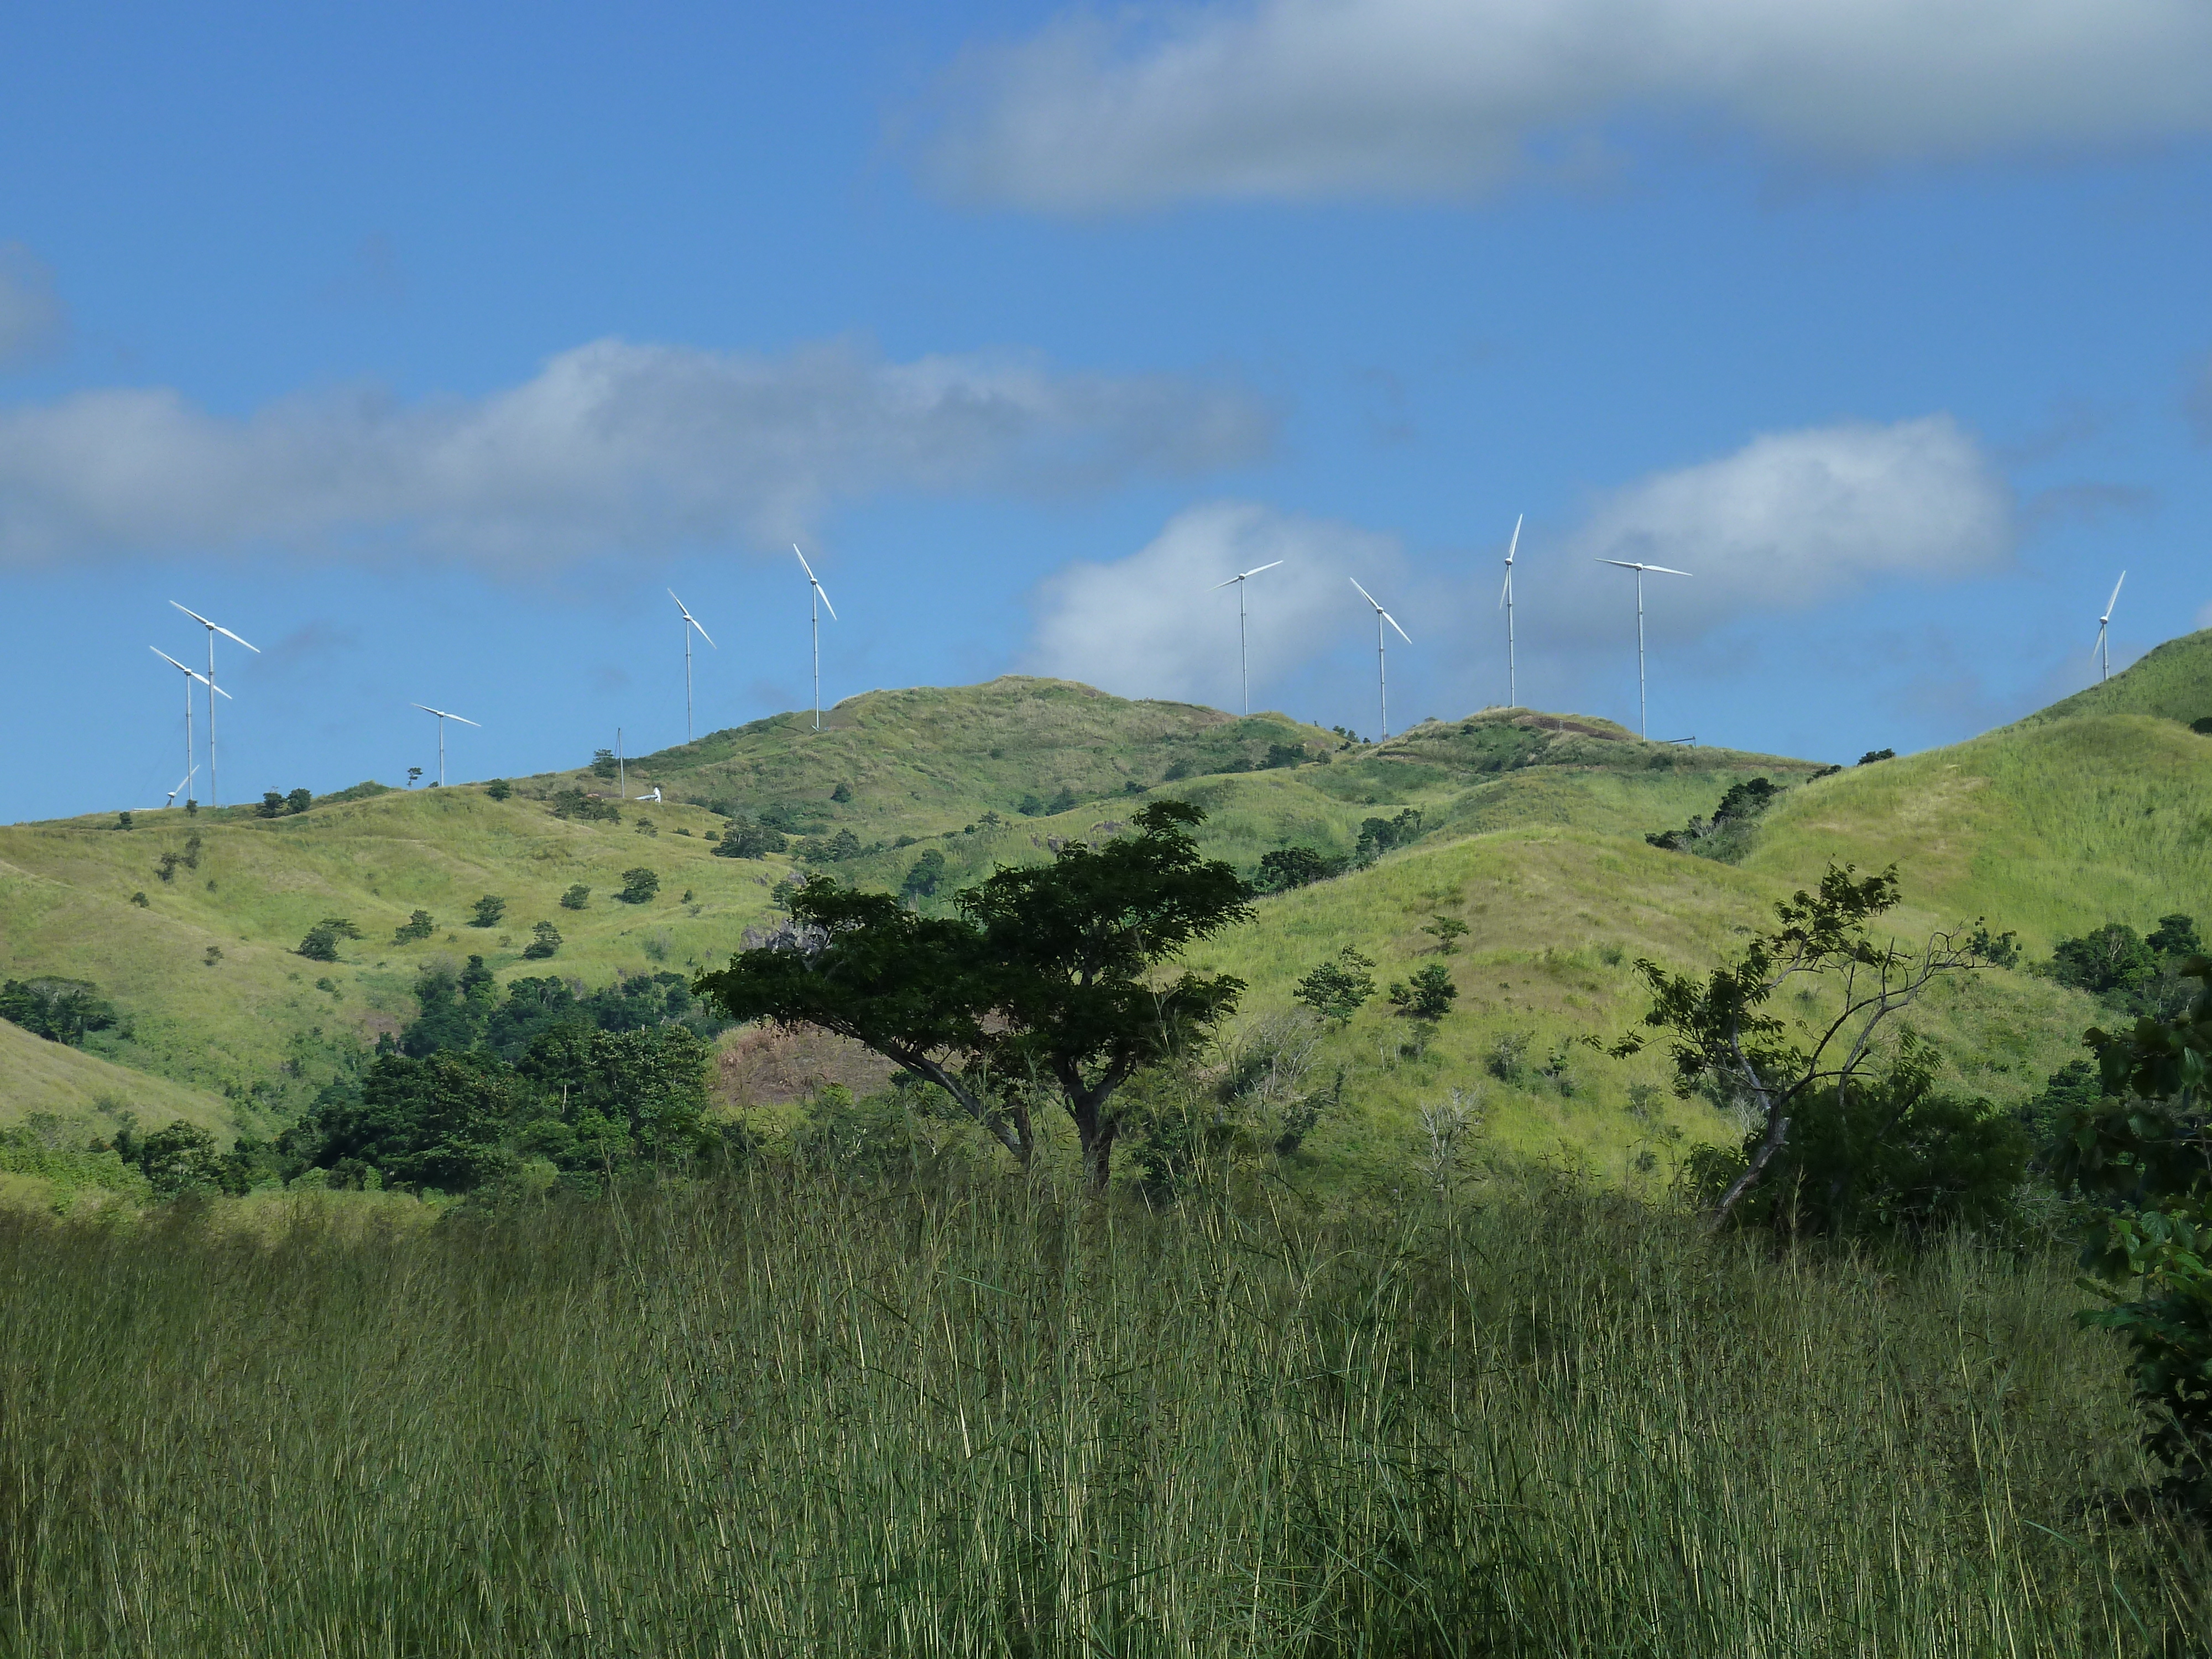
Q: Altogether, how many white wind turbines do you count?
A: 11